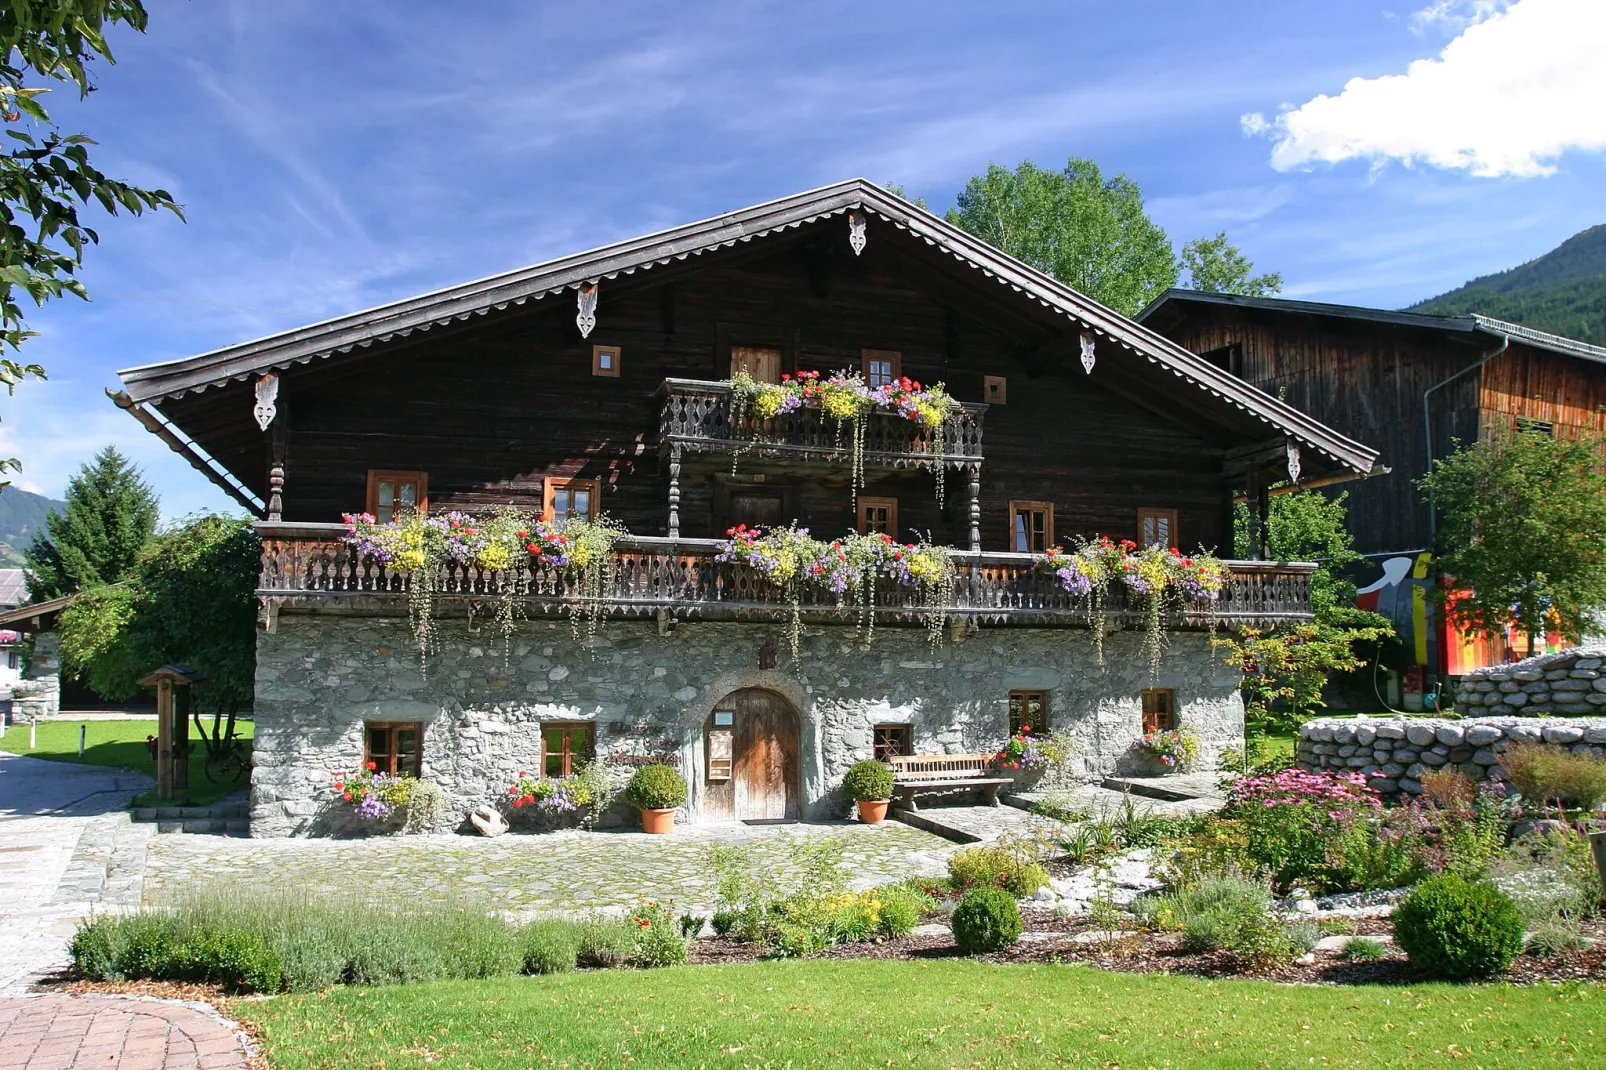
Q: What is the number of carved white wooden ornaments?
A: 5